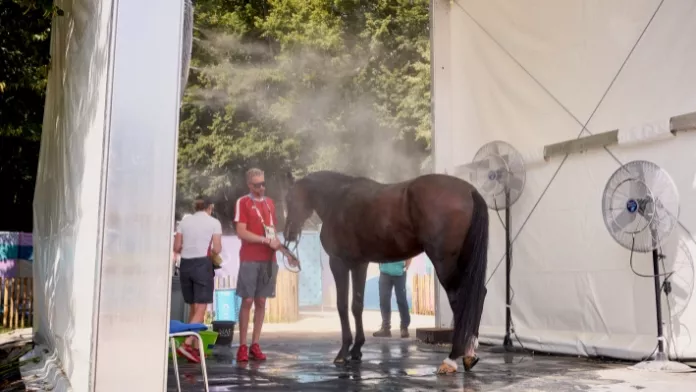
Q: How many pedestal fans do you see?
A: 2